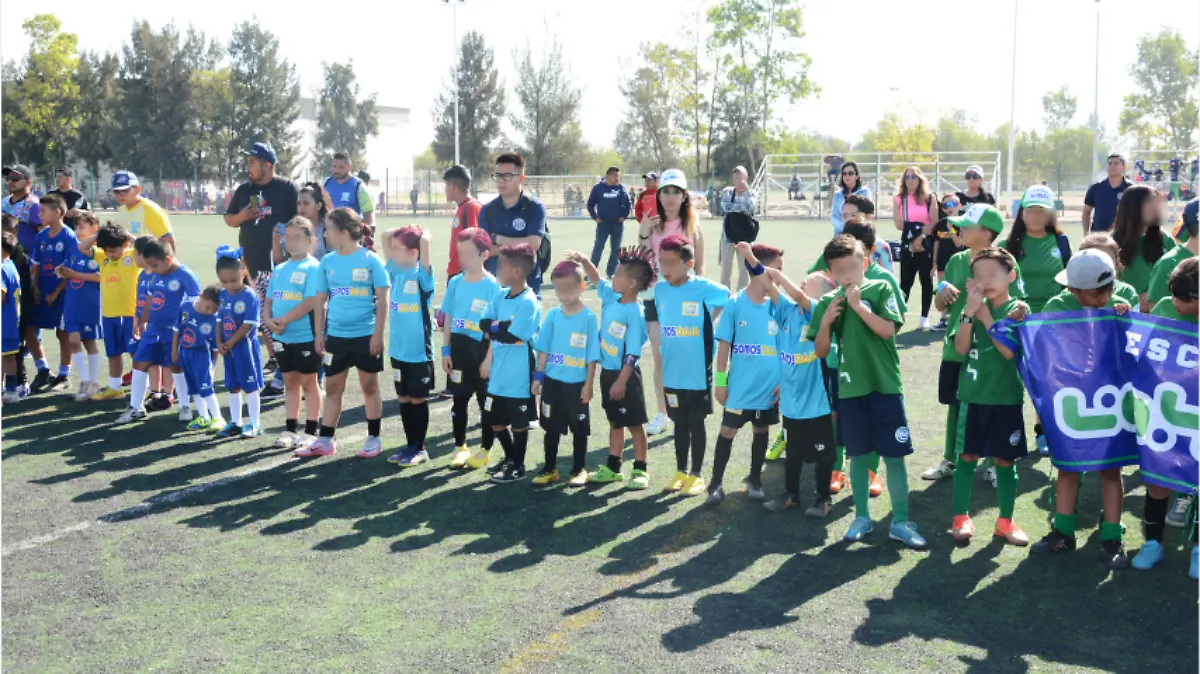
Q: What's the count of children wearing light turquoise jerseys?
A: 10